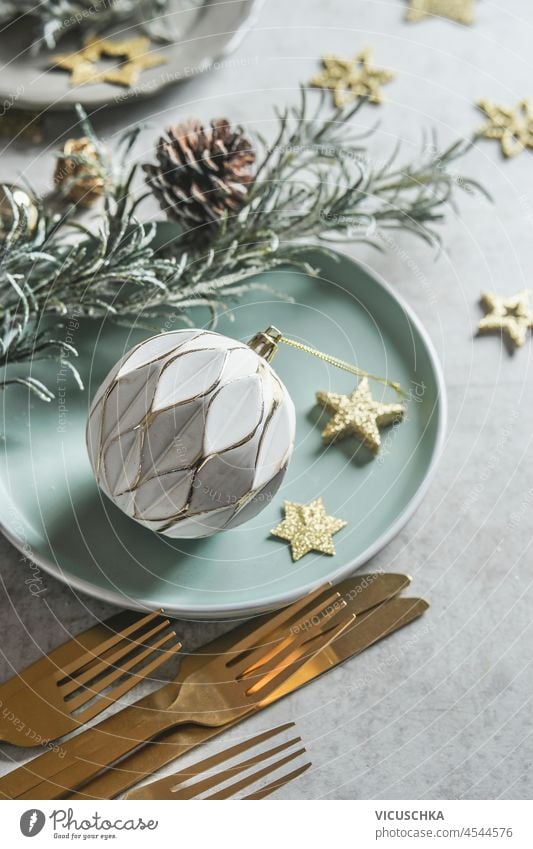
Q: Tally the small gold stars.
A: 7